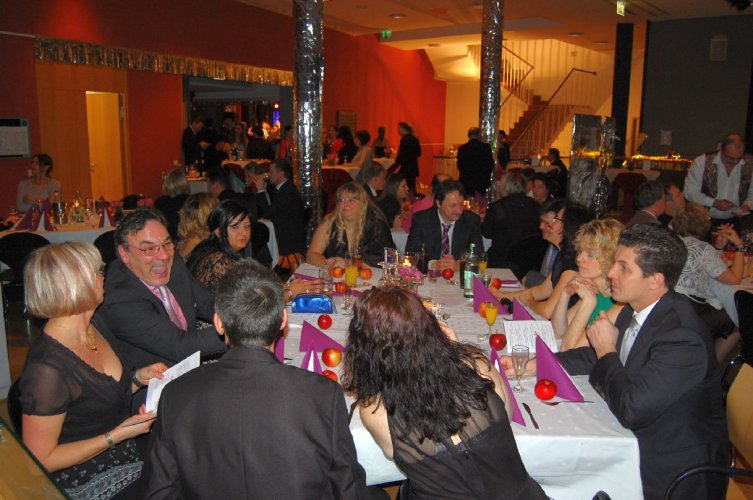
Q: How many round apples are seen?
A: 11